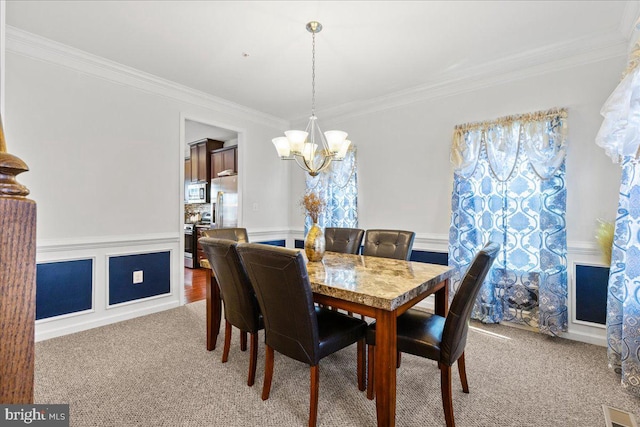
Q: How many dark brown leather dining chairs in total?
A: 6